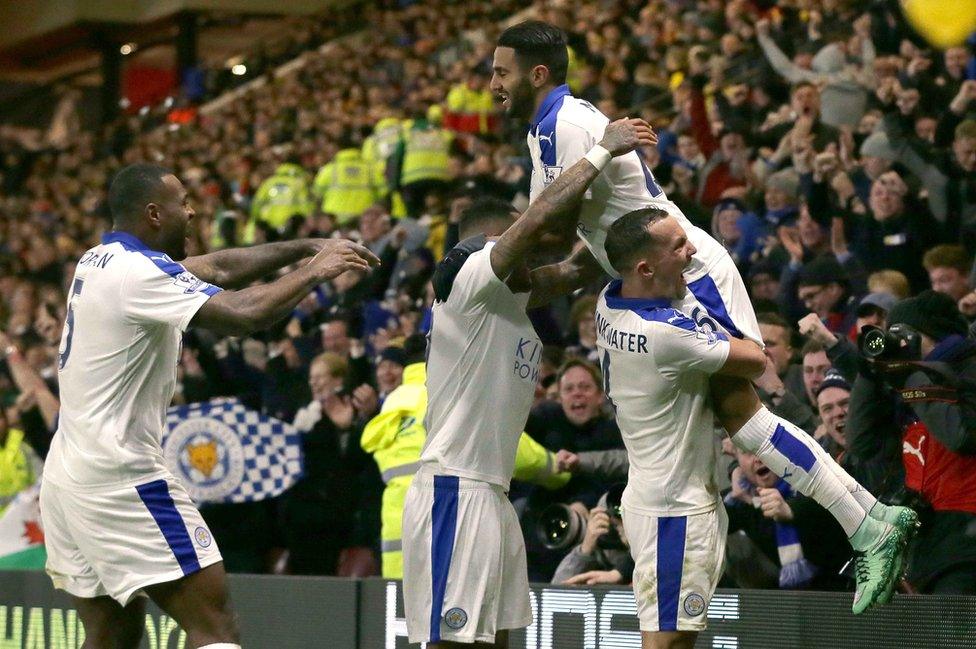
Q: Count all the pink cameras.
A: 0